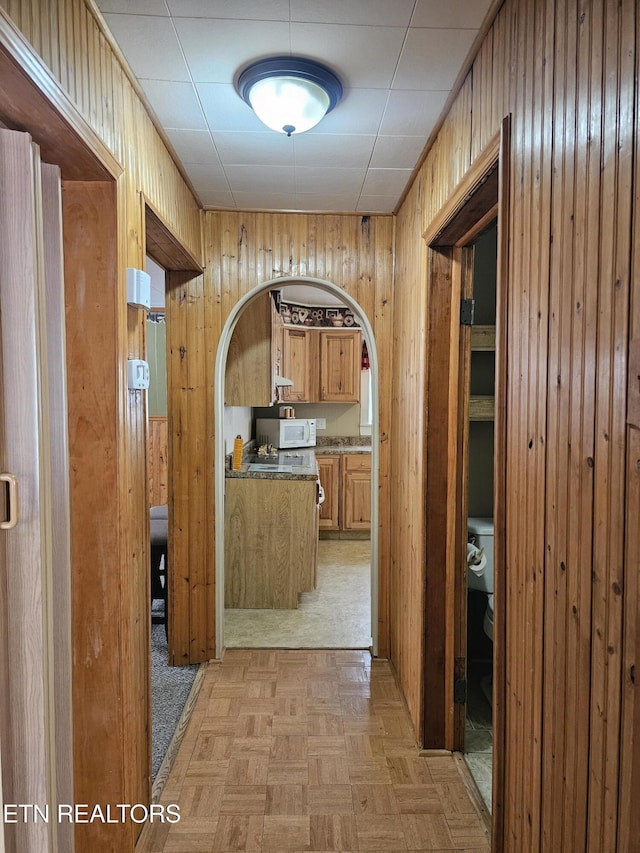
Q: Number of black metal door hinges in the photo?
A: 2